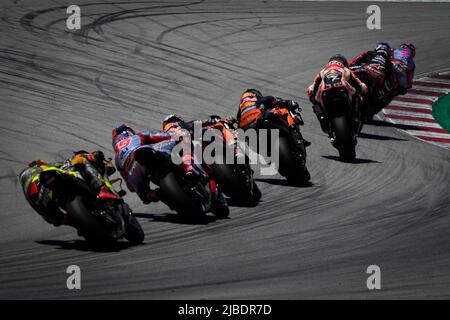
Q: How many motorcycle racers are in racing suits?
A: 7